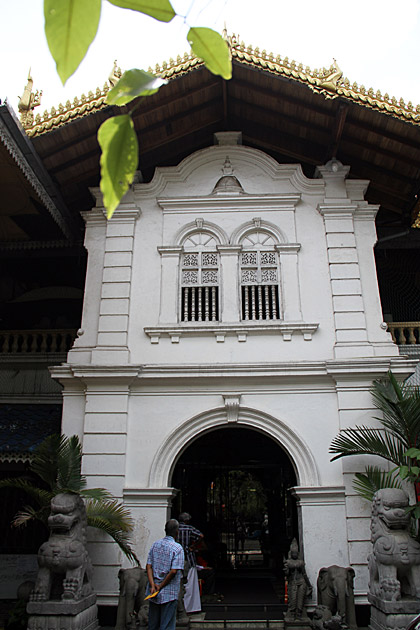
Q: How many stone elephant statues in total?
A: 2